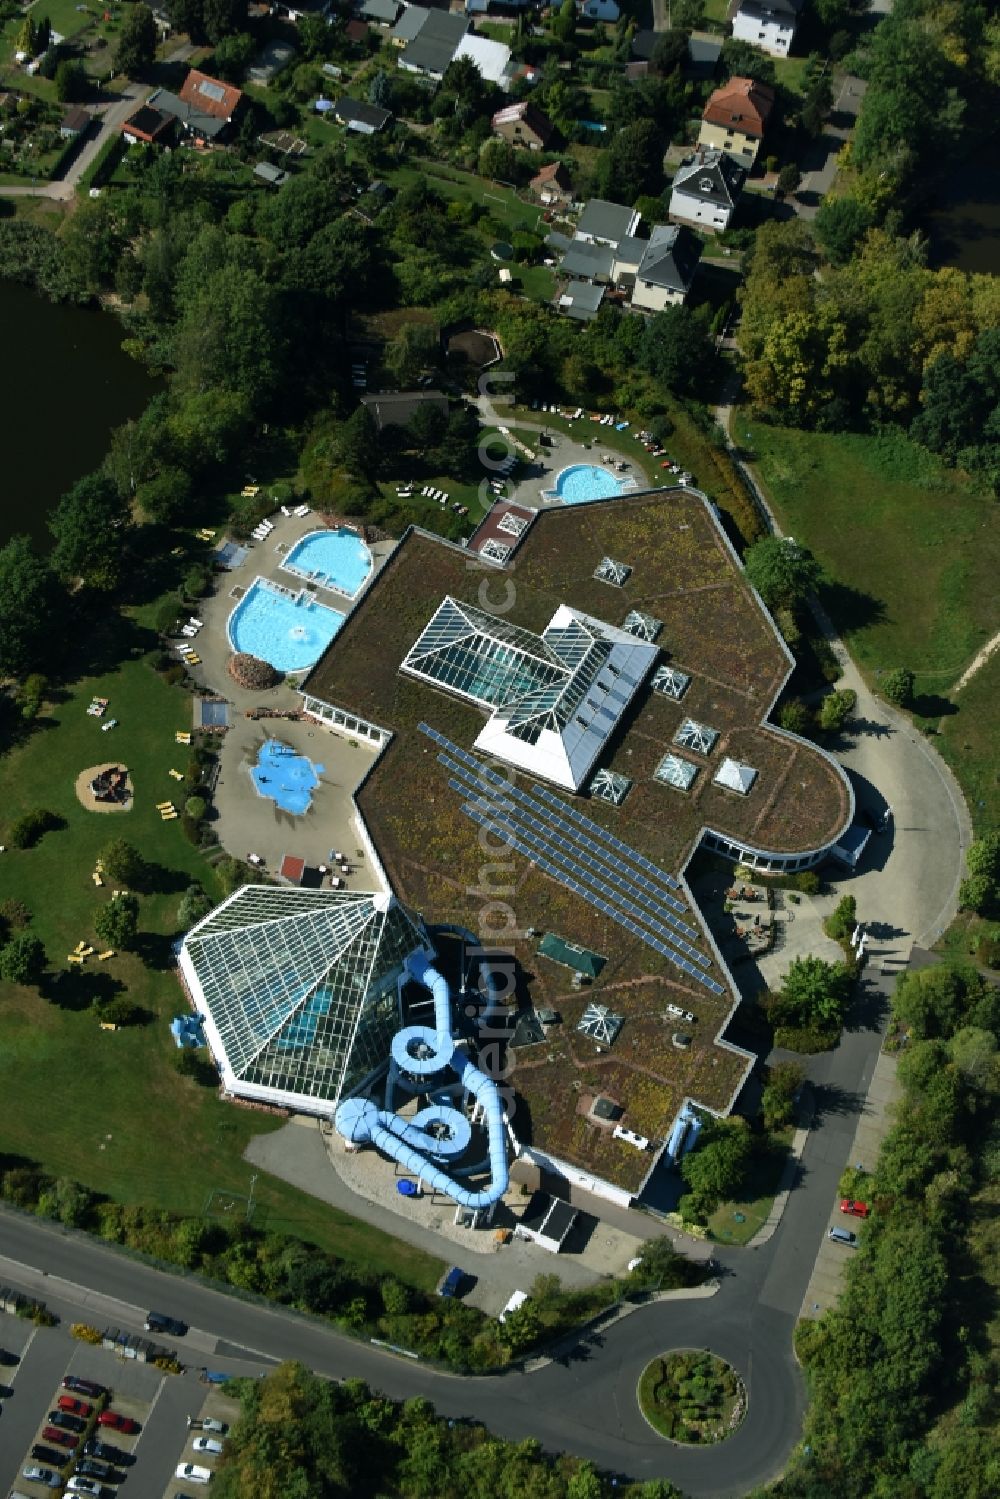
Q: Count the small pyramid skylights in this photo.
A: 10